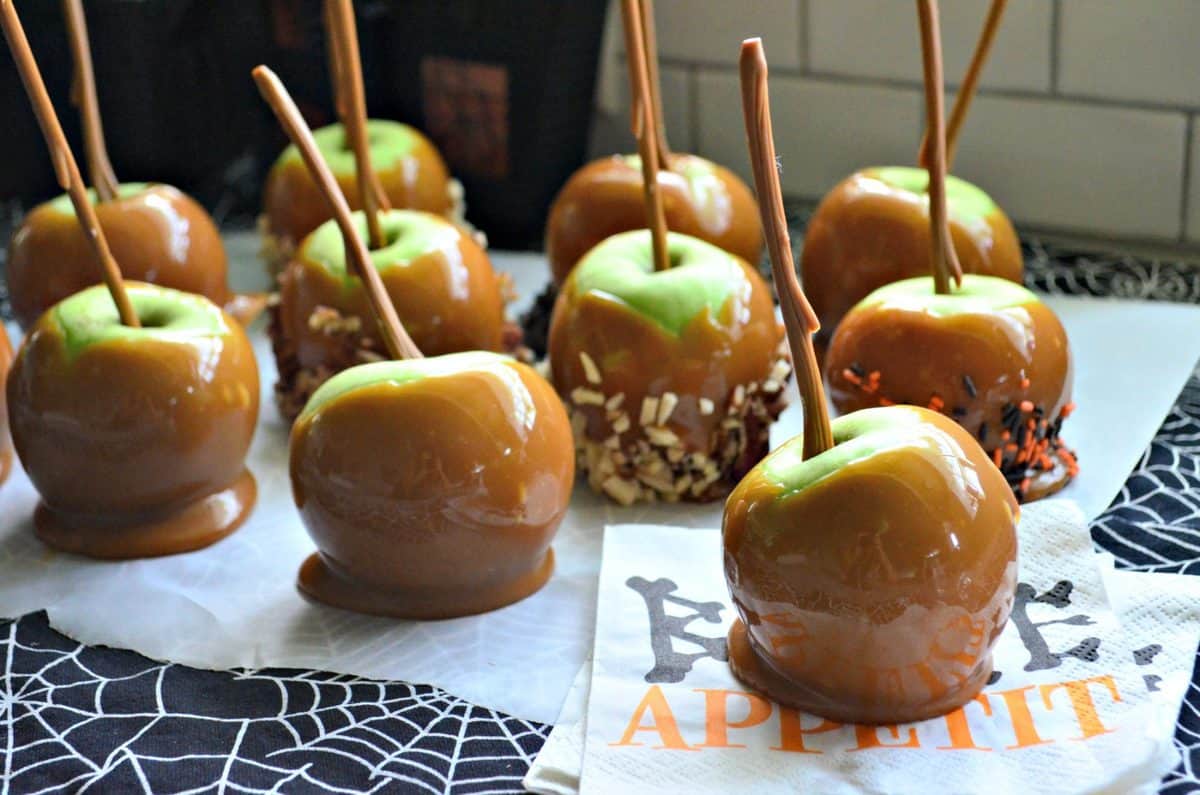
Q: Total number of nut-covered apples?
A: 3